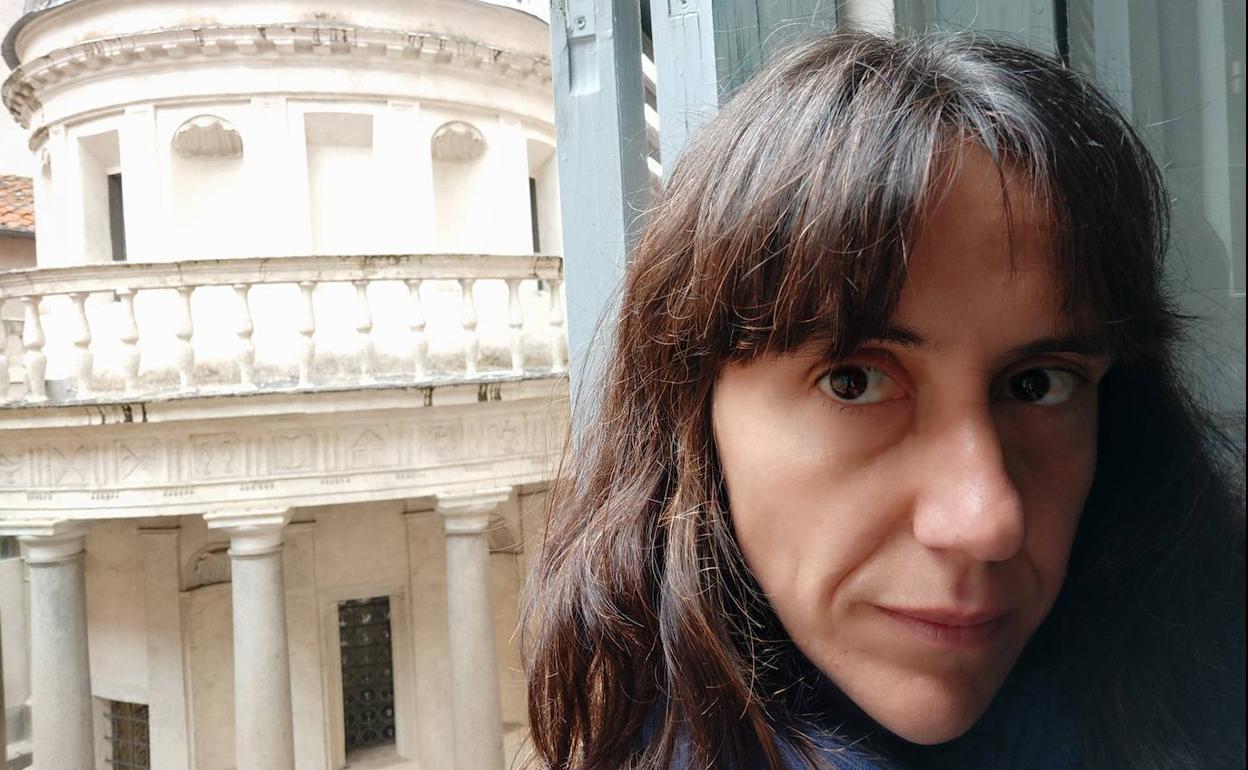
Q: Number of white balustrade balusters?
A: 12